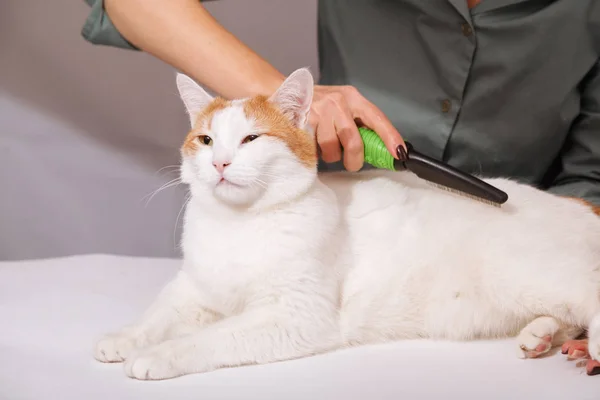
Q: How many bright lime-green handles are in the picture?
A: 1